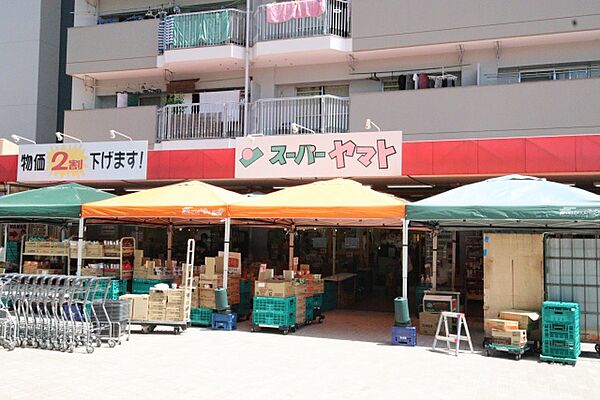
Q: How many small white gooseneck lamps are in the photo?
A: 6